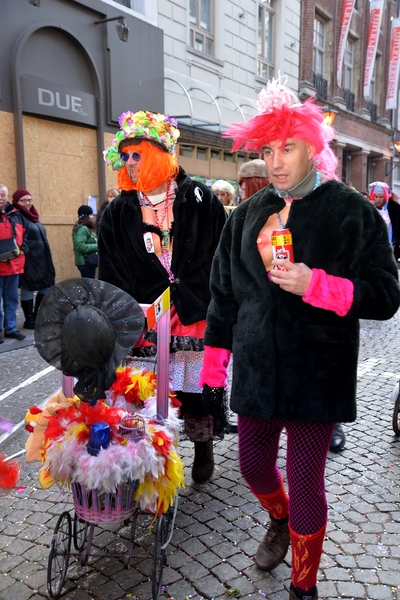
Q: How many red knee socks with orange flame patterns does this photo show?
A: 2